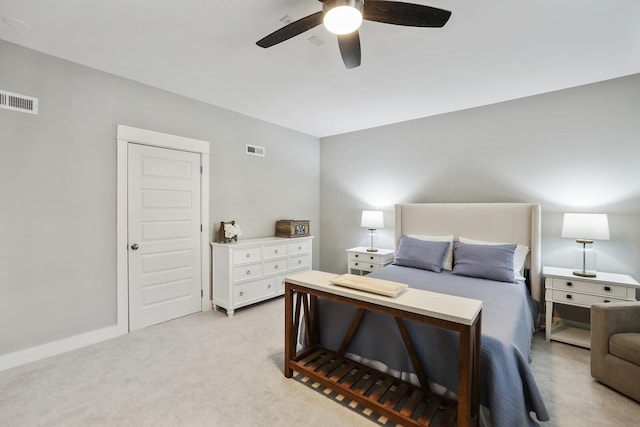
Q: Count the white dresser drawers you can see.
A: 8